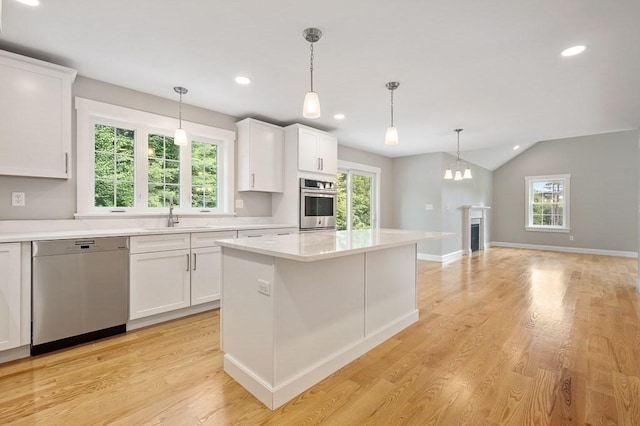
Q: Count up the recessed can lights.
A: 5